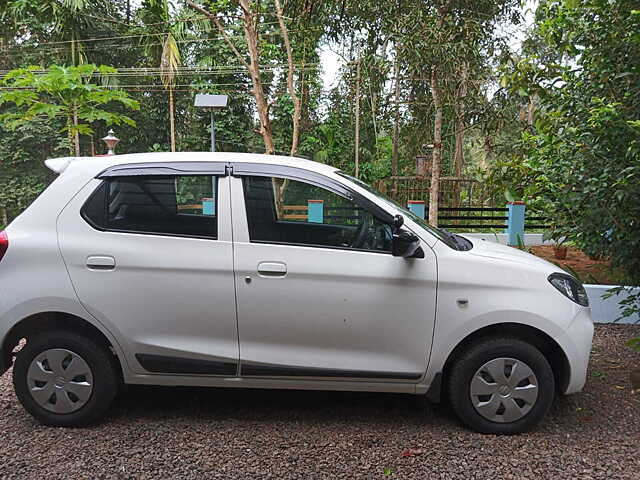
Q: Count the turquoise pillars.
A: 4